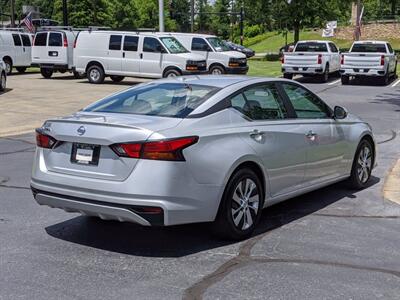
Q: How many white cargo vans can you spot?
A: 4